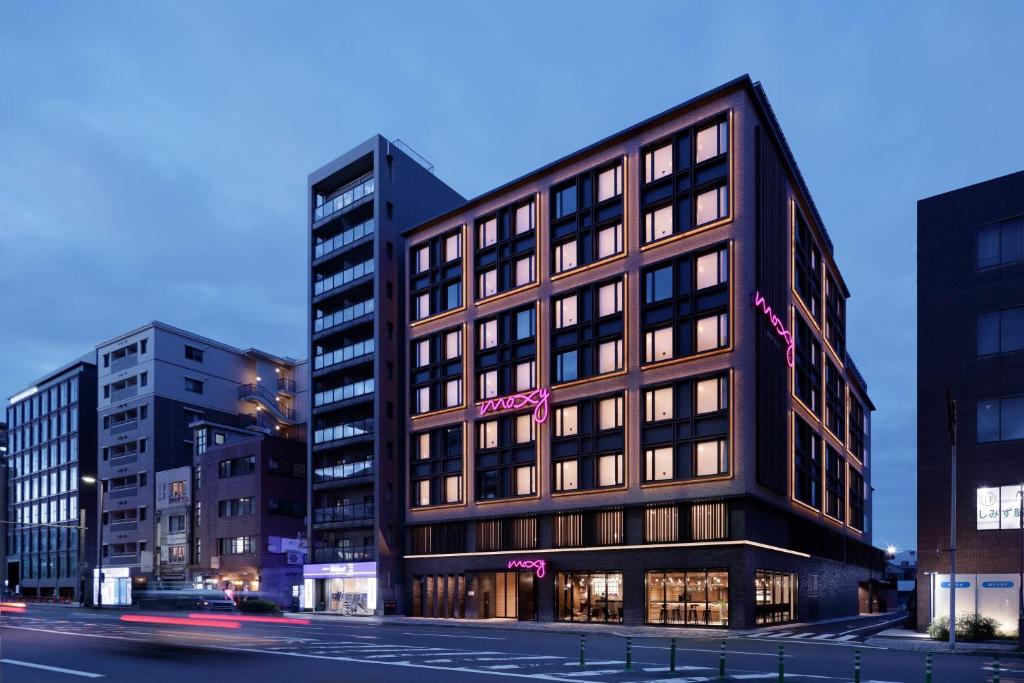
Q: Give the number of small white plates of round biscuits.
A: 0